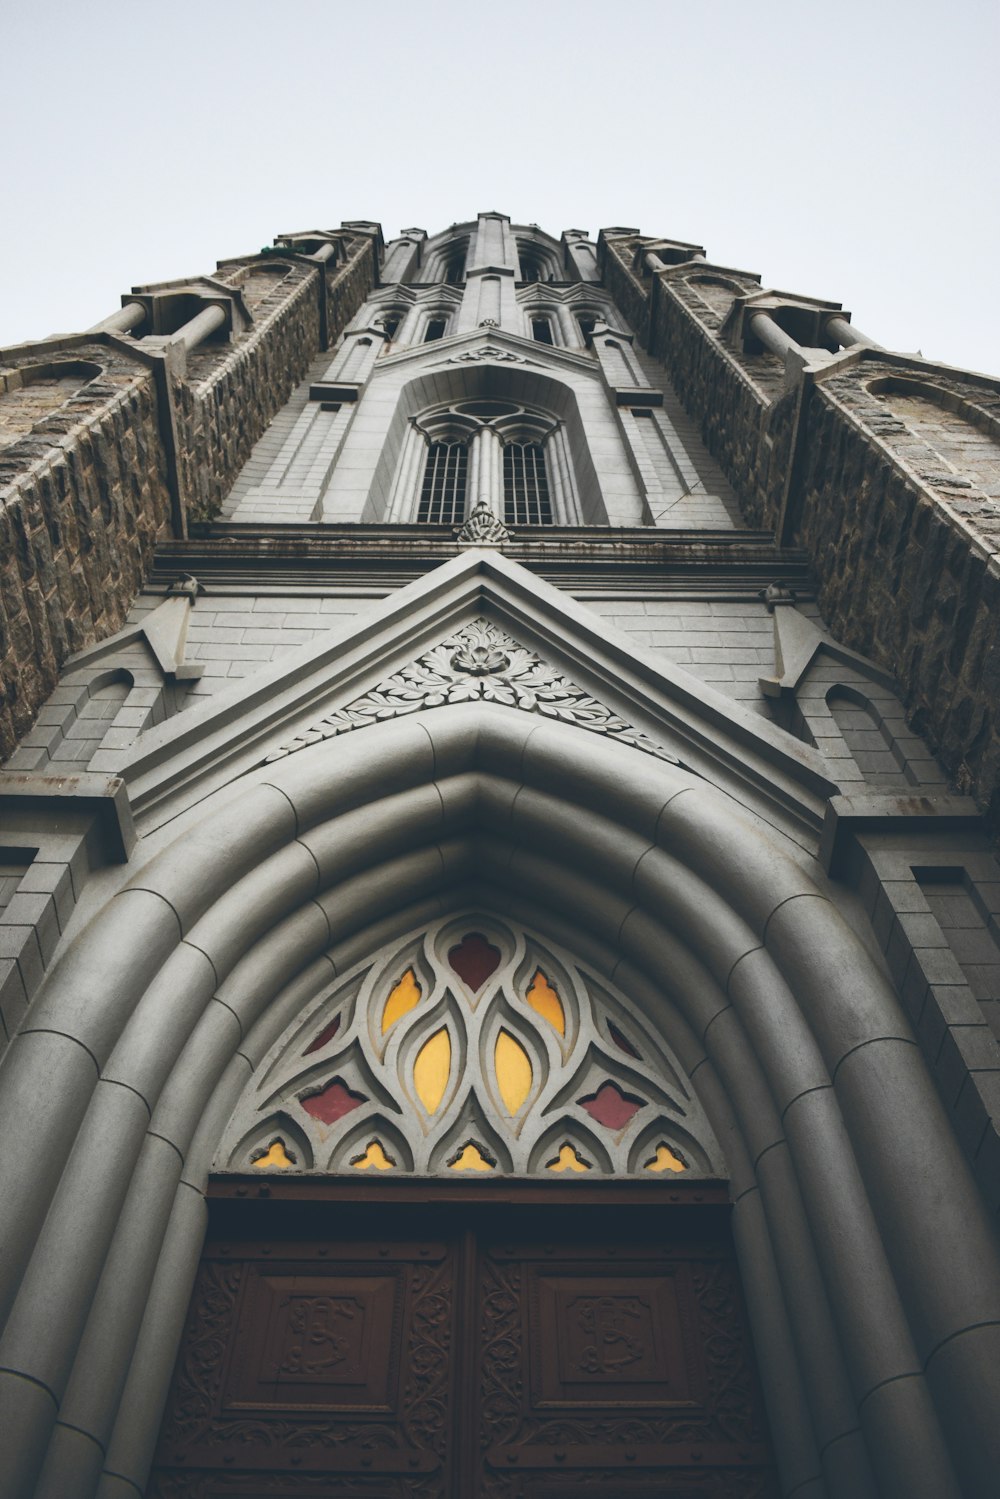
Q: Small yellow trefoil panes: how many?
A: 5